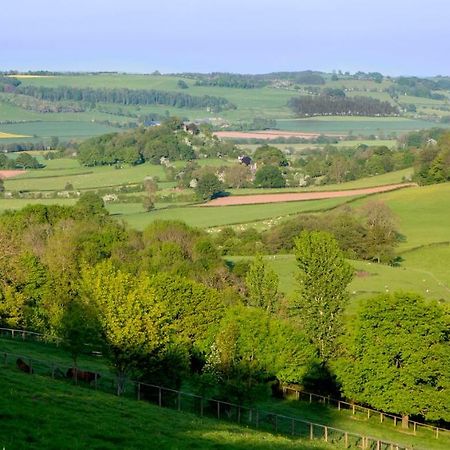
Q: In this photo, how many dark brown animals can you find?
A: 2